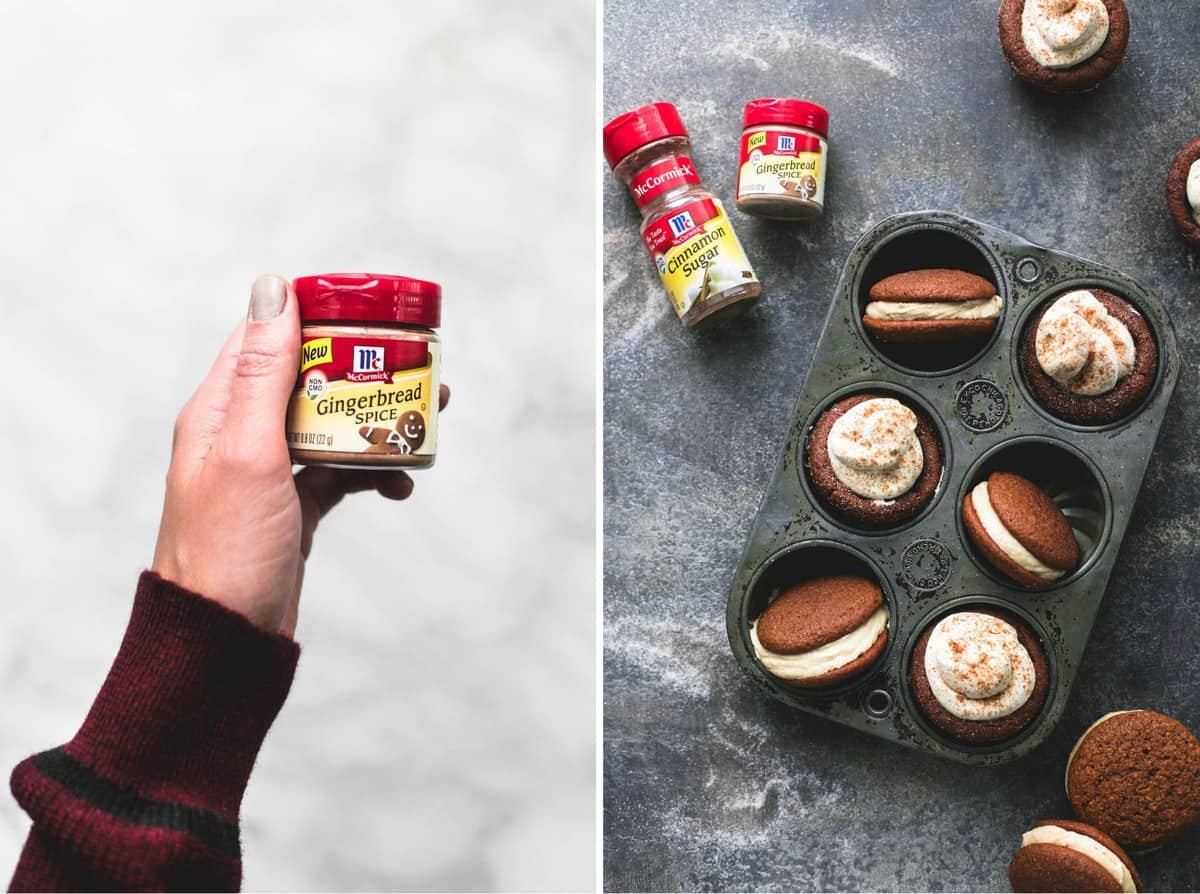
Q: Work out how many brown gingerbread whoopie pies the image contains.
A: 5